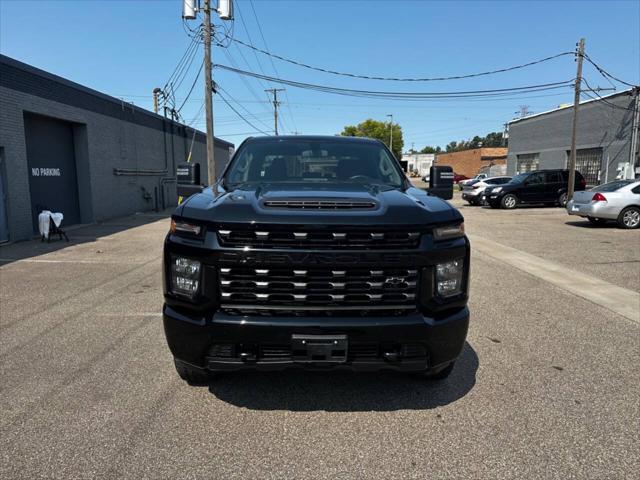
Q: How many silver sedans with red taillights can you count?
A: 1